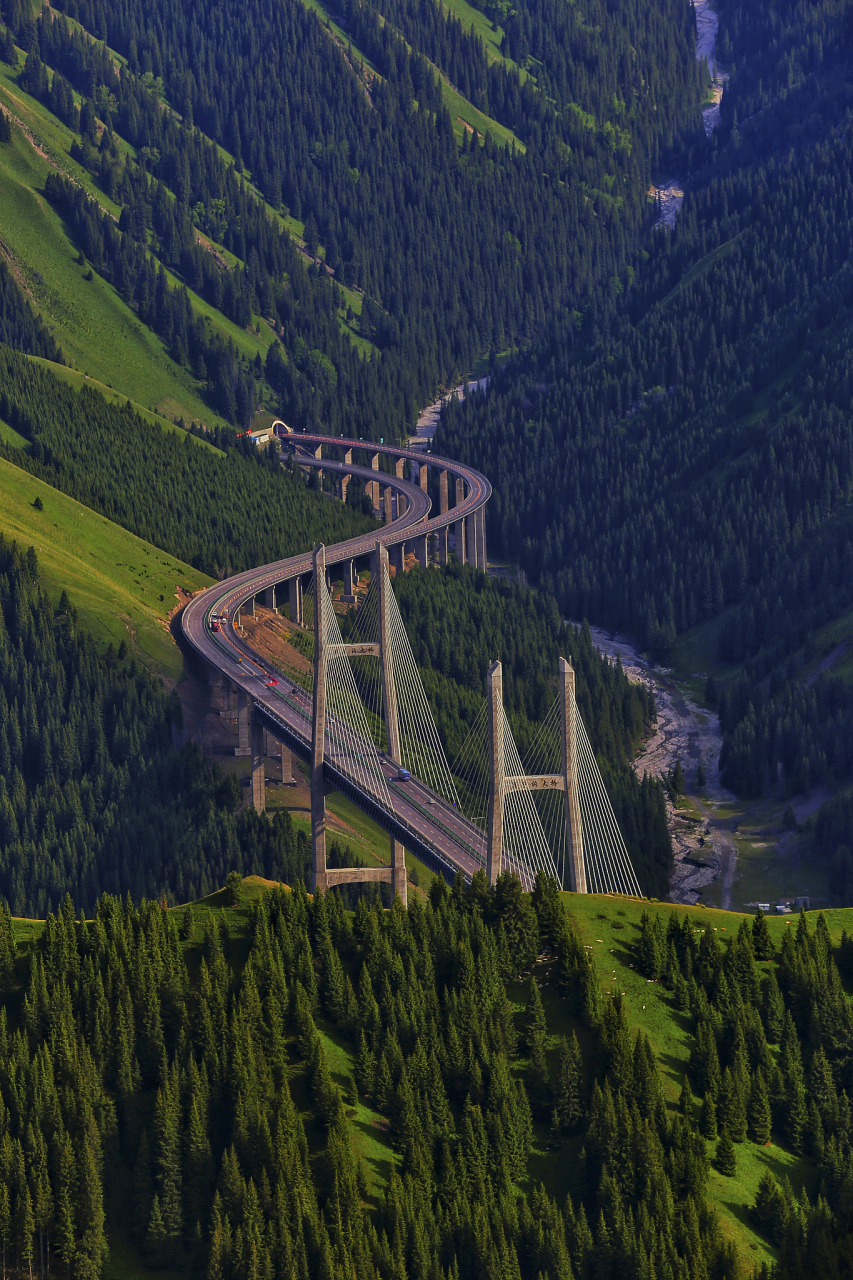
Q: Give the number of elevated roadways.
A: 2